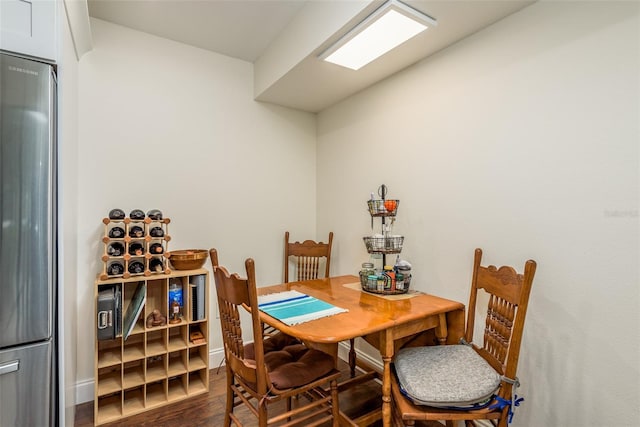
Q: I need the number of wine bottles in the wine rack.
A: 12